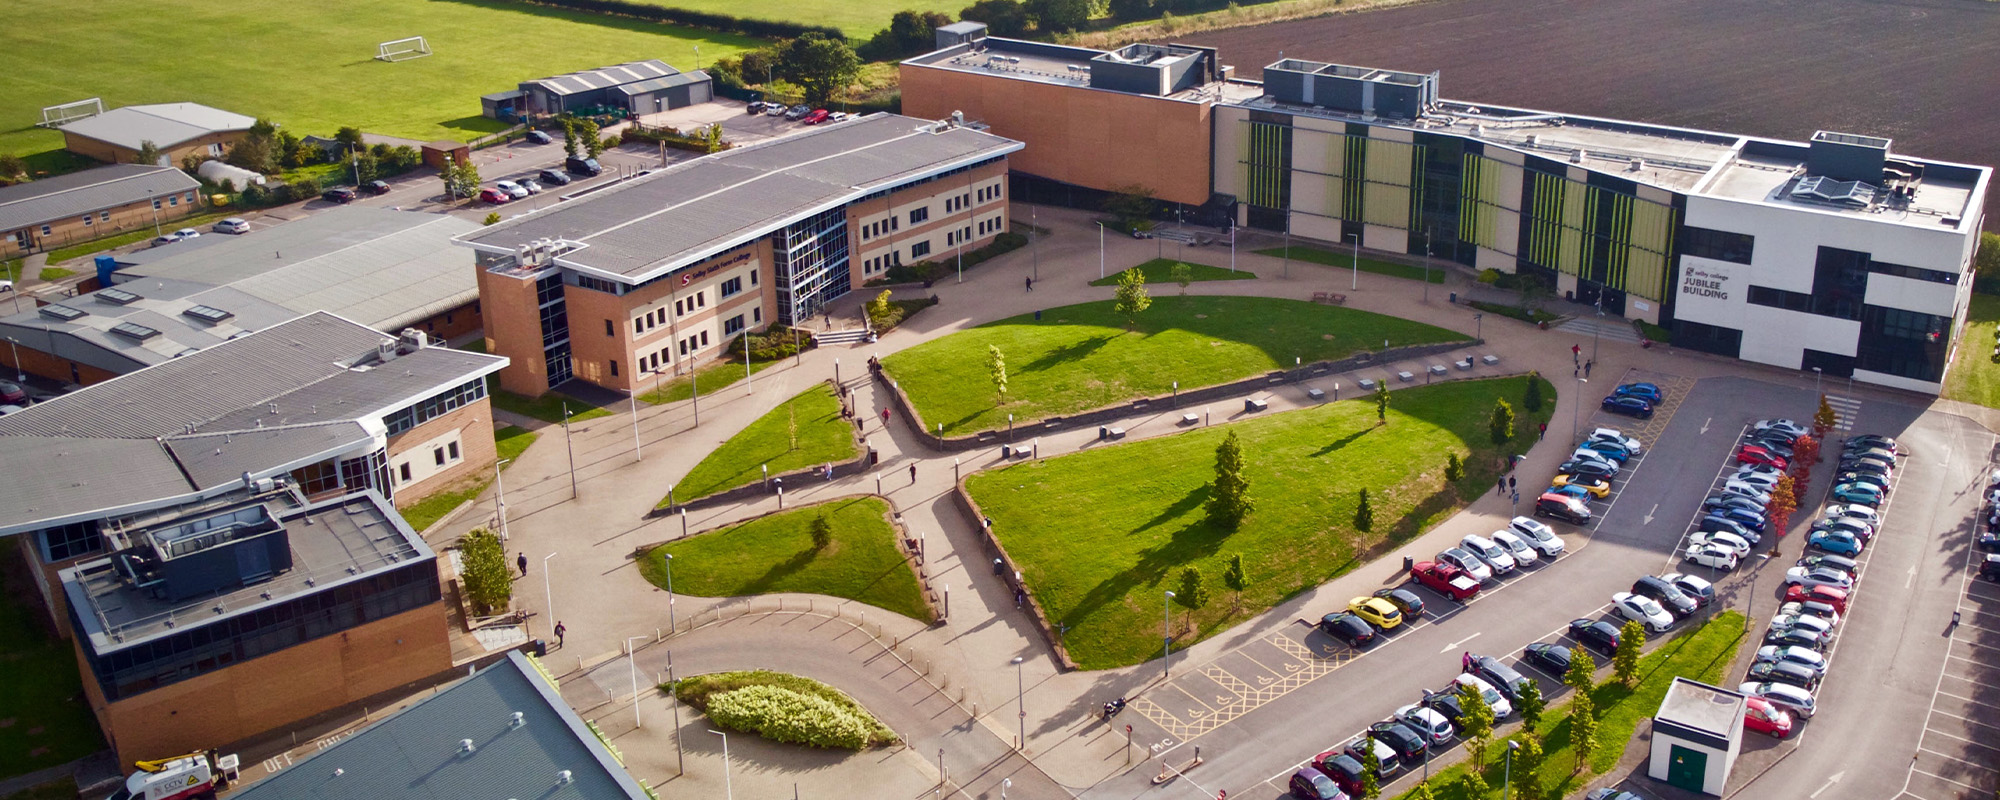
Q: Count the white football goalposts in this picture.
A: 2